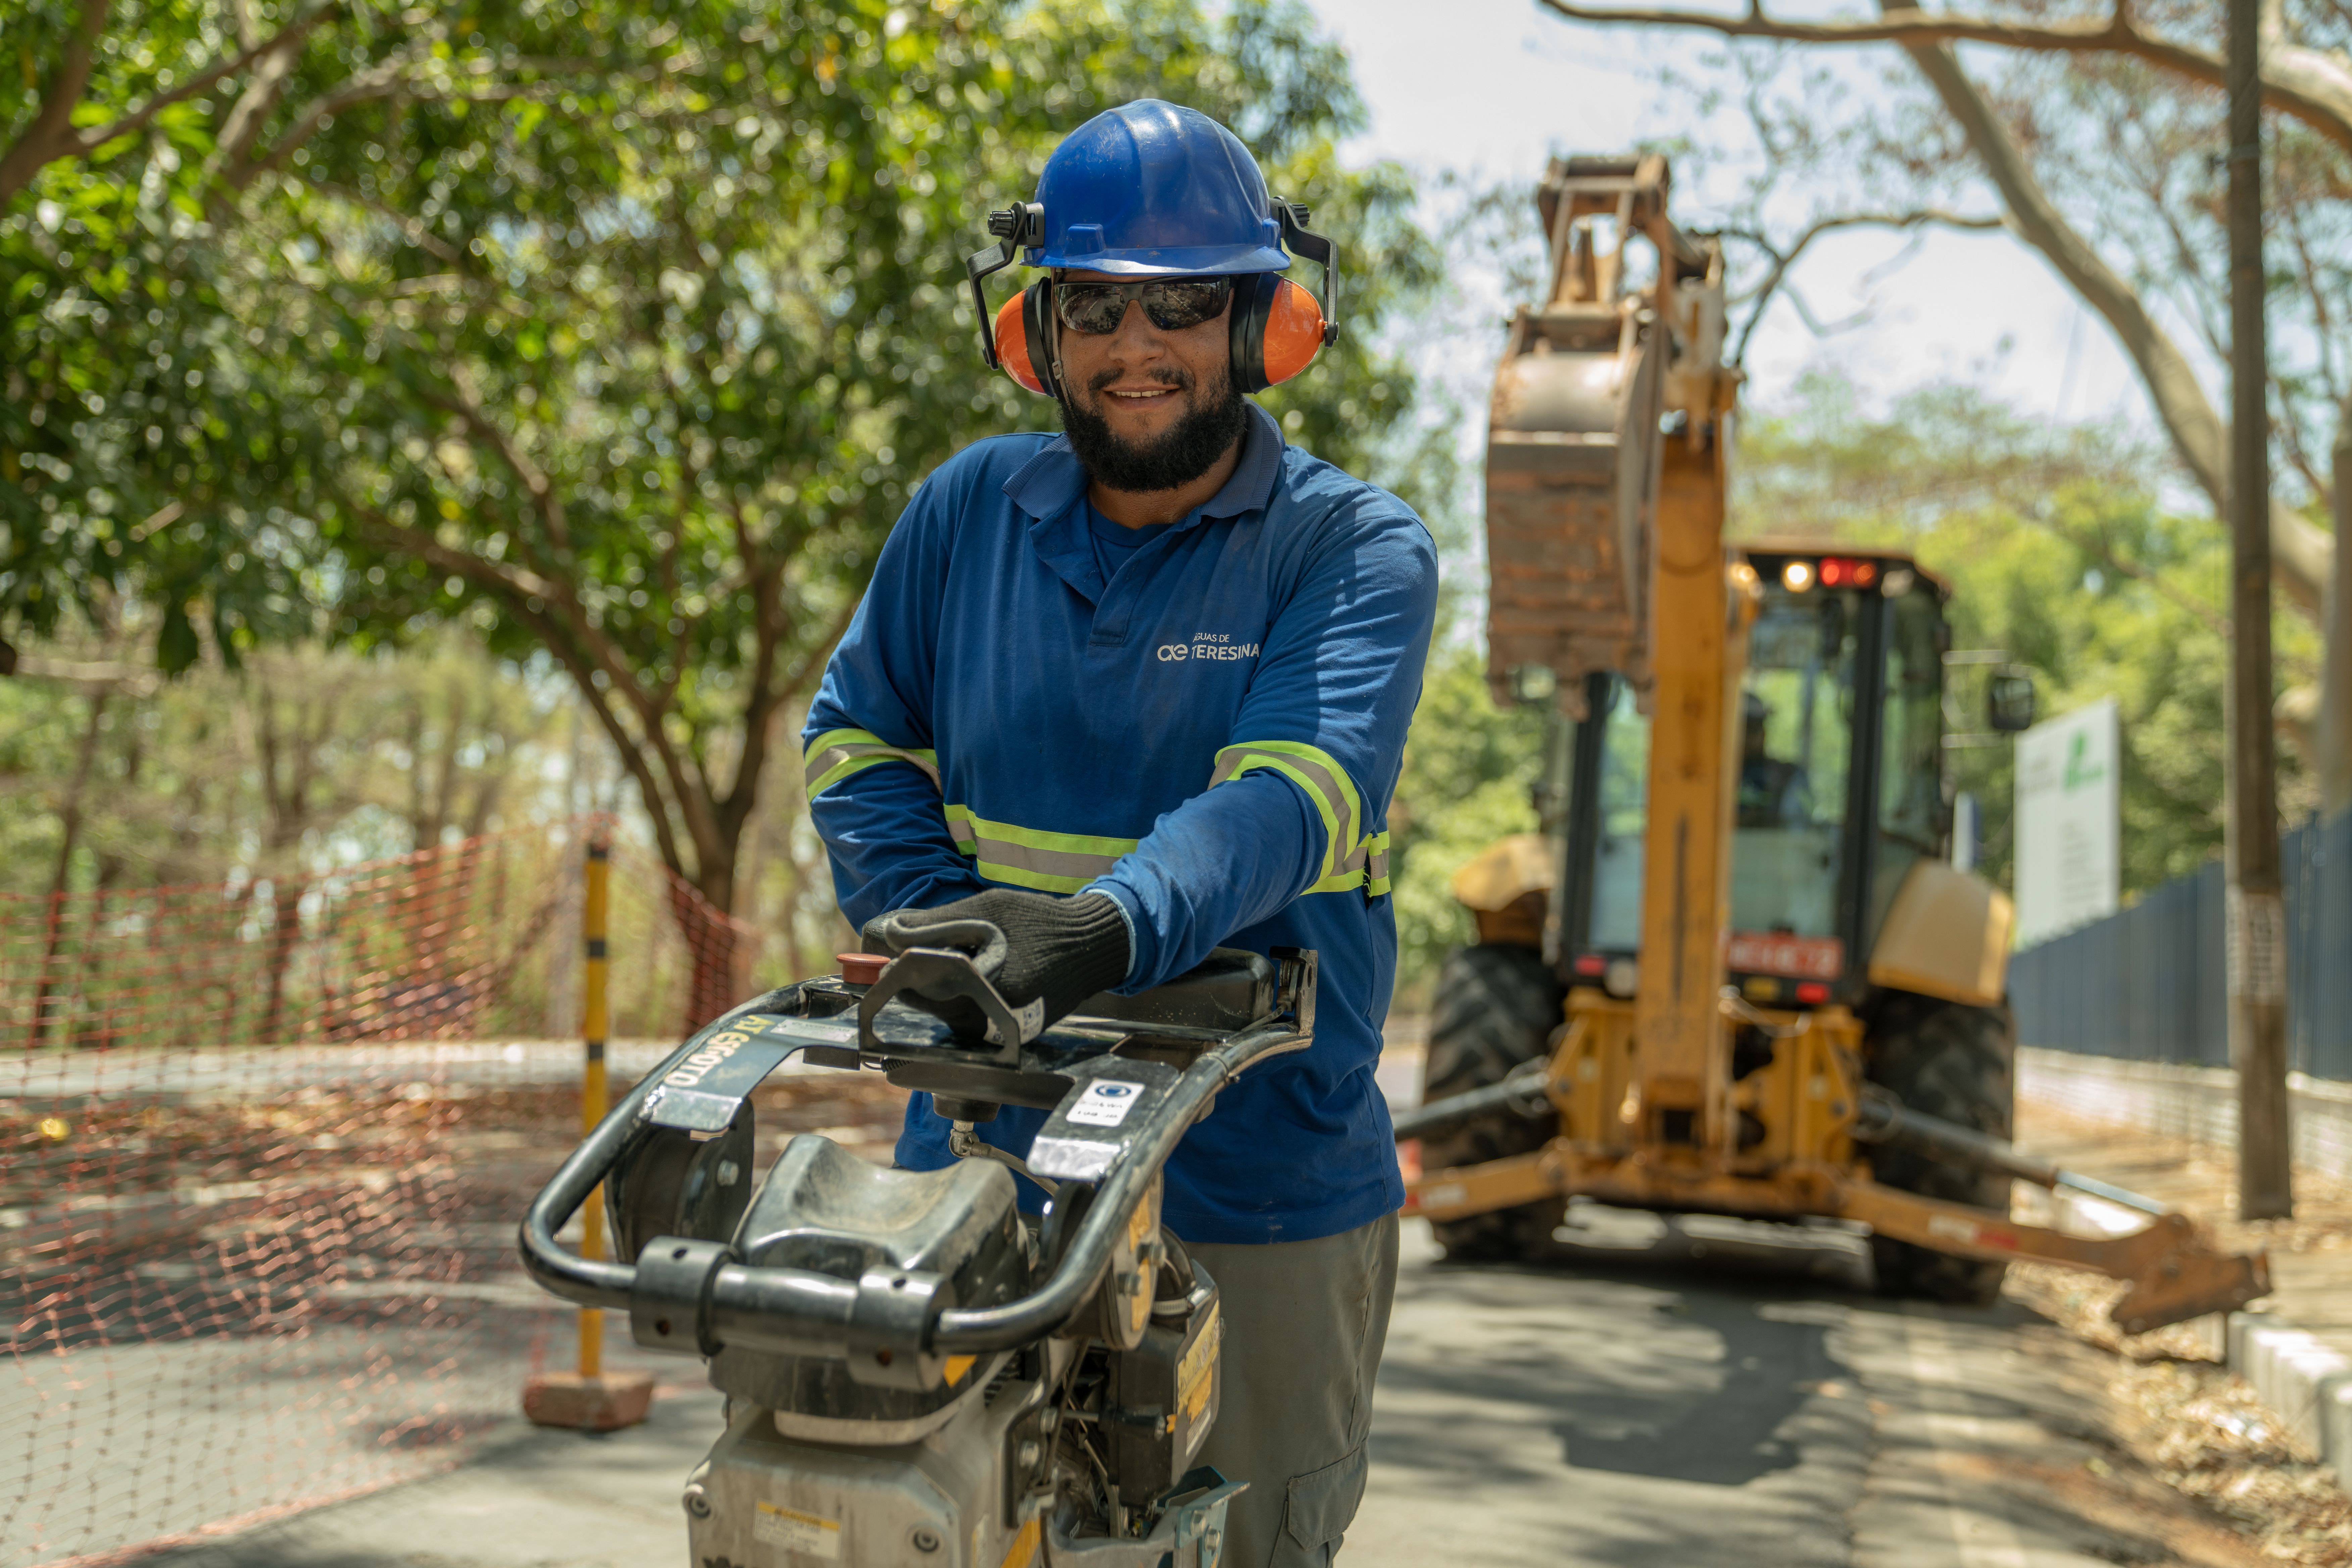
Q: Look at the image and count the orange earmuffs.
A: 2